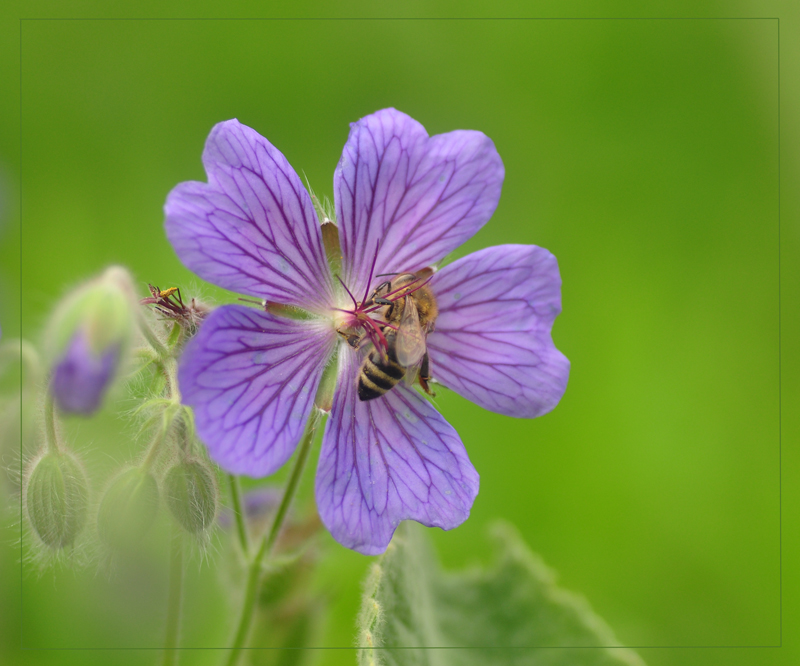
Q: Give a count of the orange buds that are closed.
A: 0